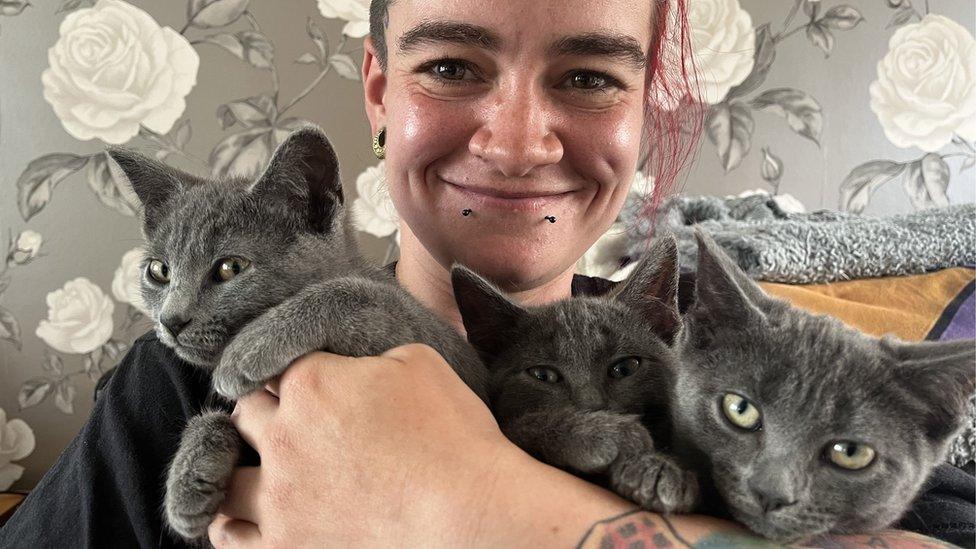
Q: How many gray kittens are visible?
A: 3